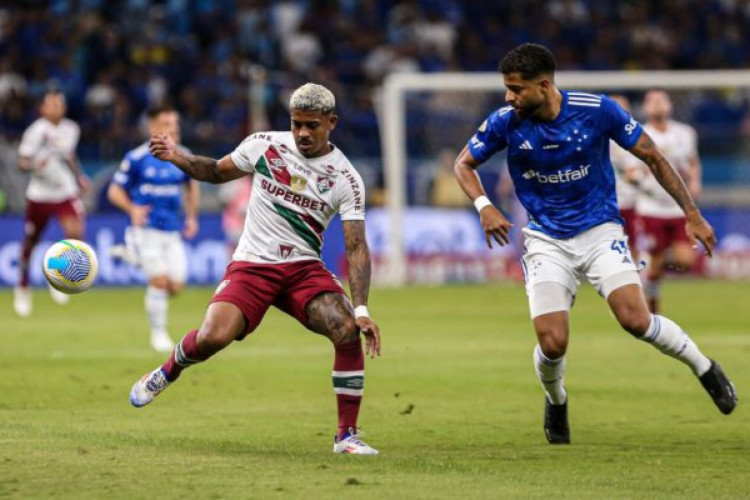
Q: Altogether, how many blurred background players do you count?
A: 4